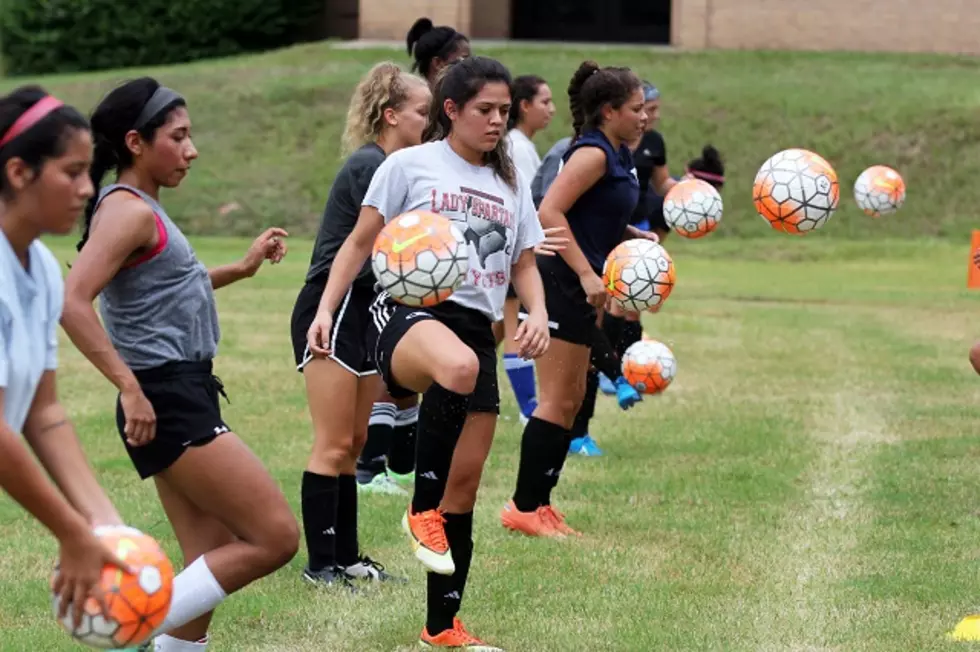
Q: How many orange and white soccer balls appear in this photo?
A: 7